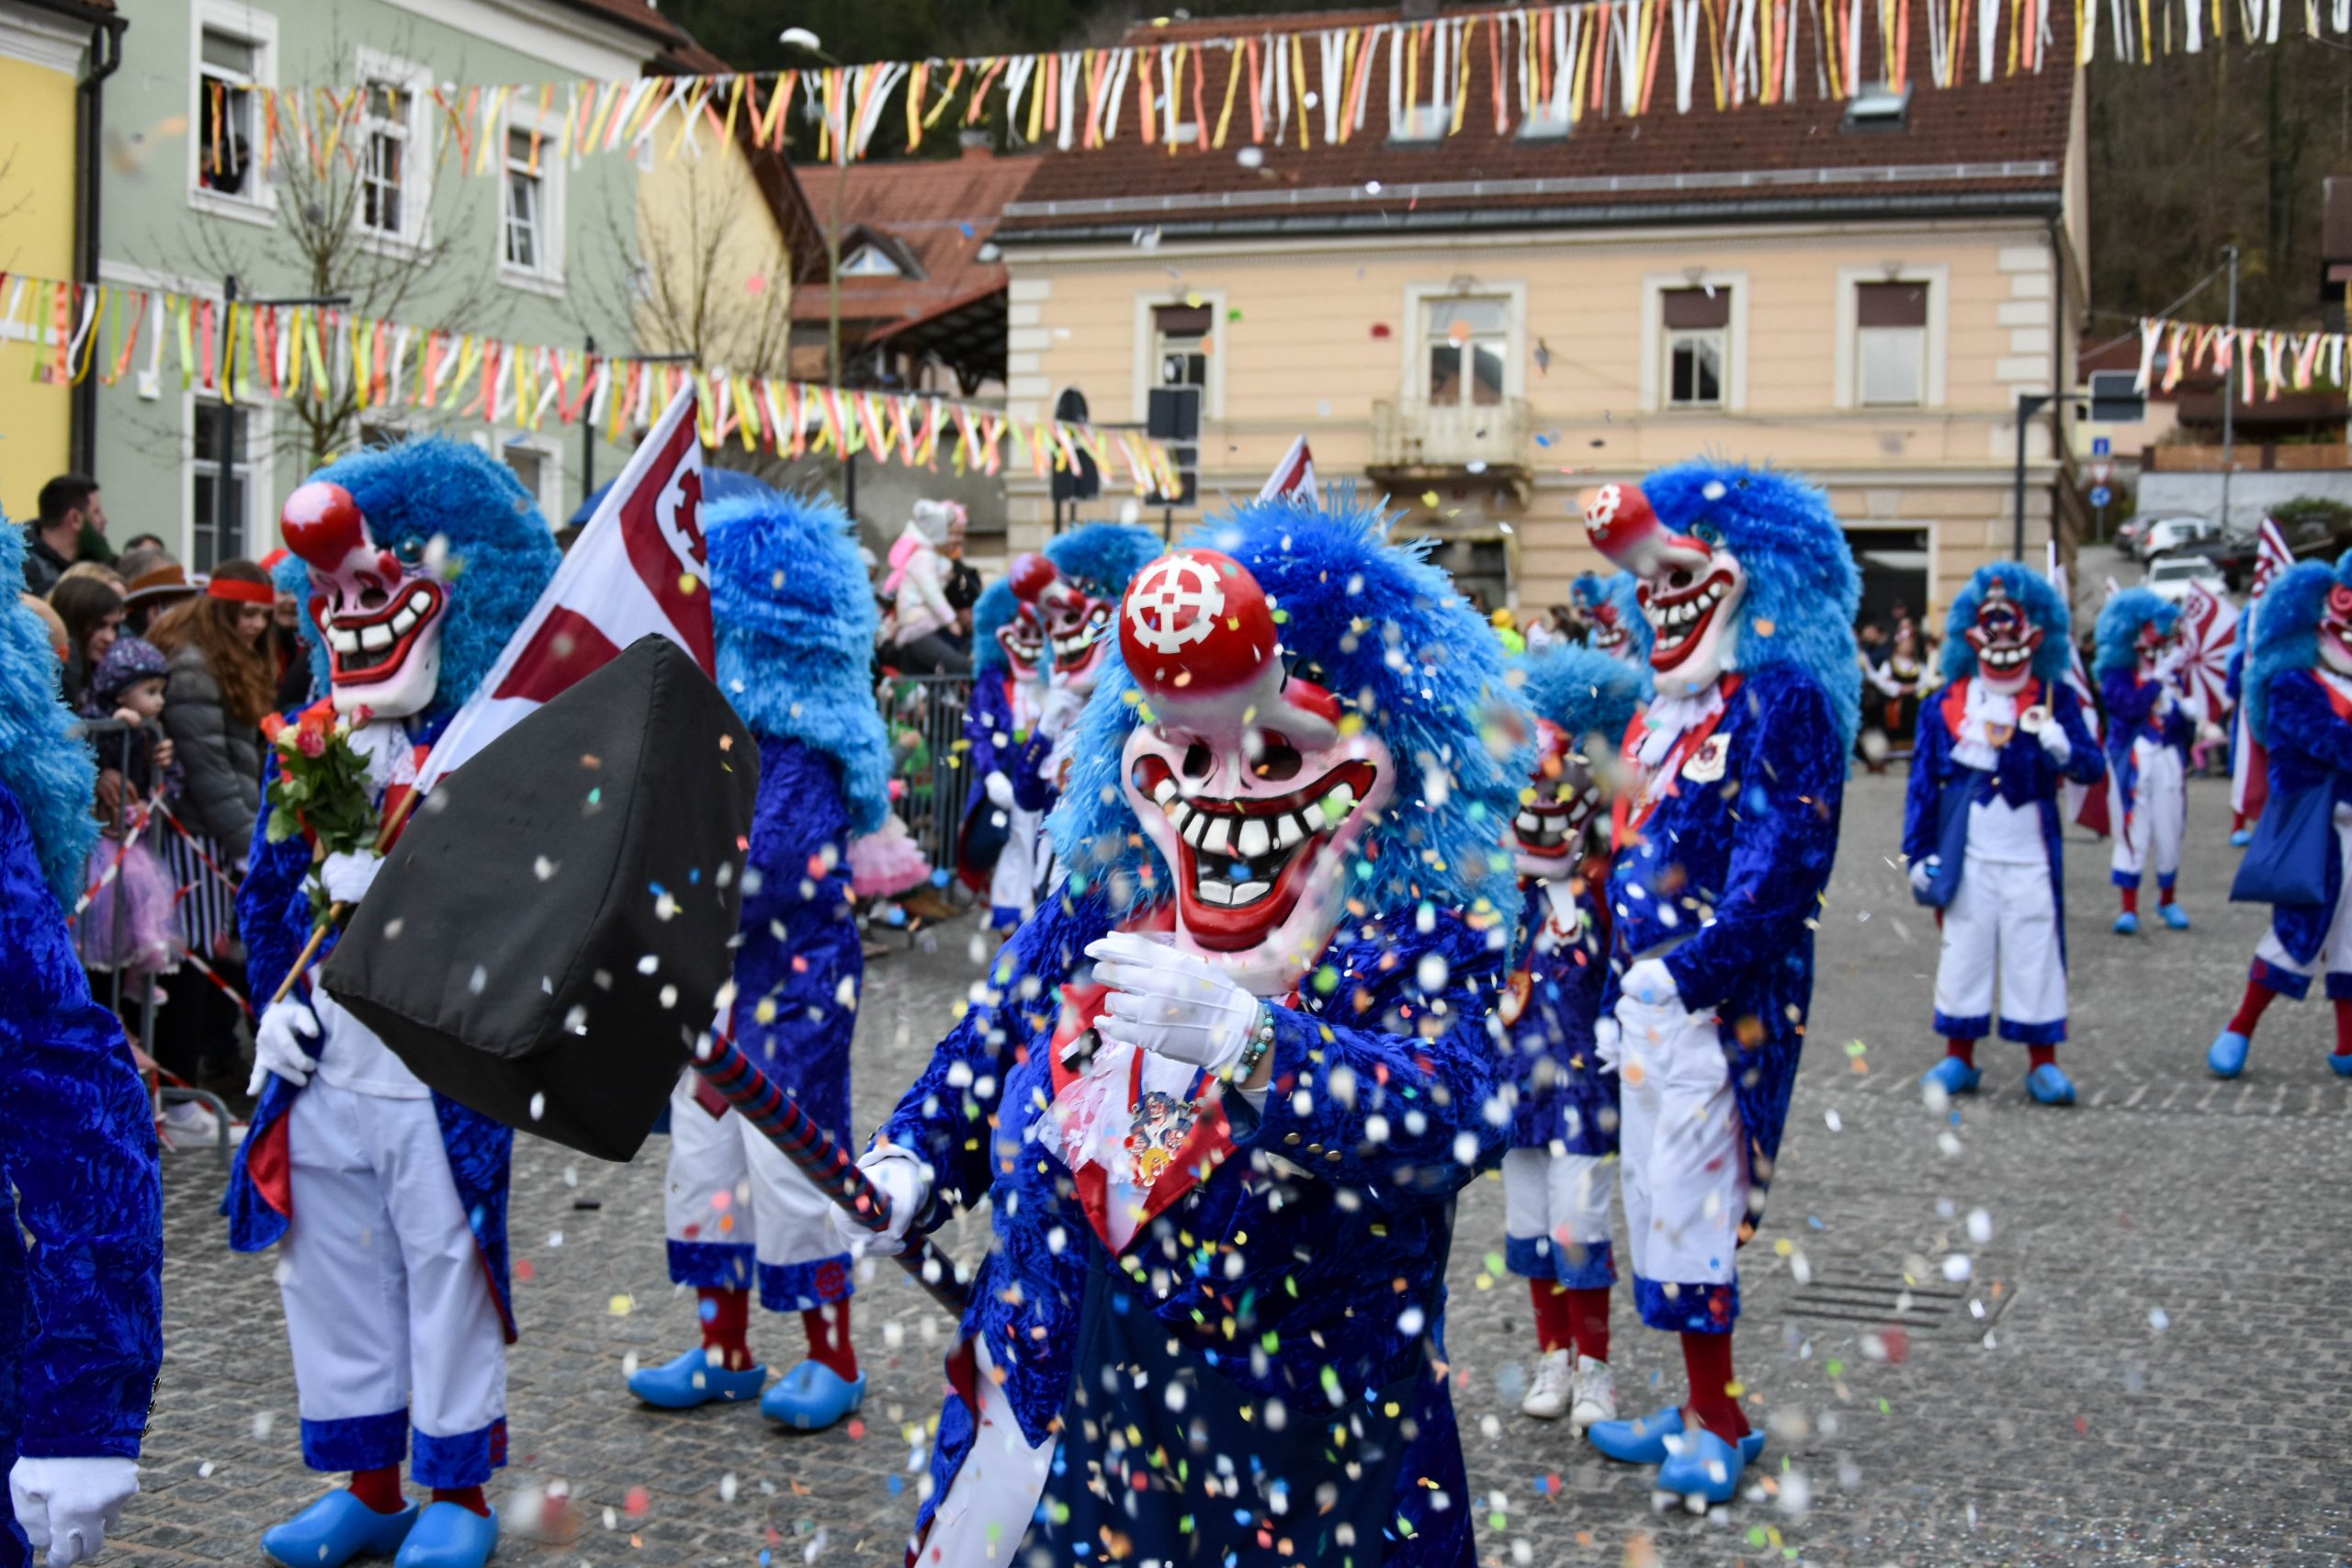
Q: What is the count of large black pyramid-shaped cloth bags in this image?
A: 1